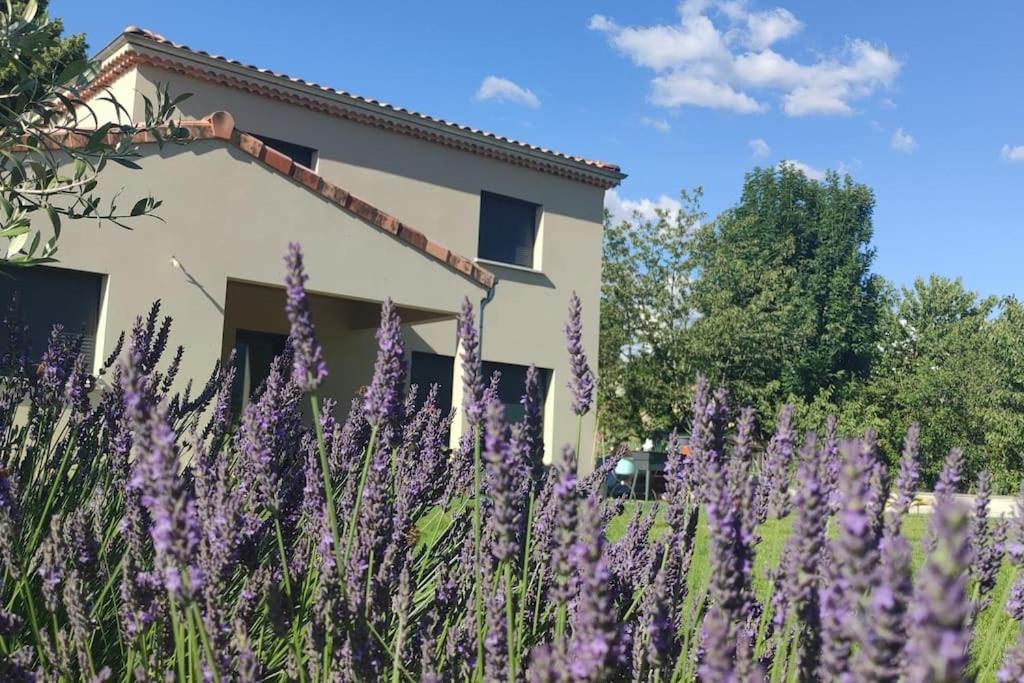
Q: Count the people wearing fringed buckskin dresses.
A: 0